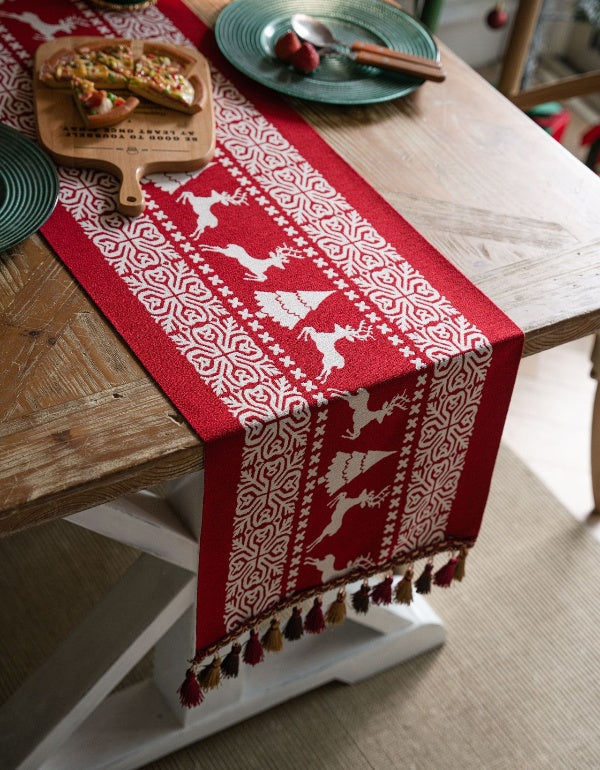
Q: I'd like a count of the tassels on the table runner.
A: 14